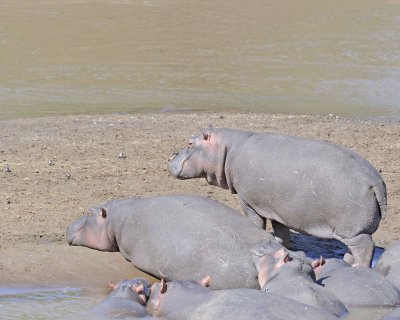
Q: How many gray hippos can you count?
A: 7